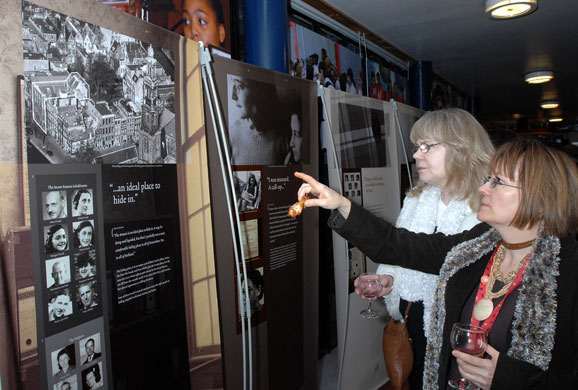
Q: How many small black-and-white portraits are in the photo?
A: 12